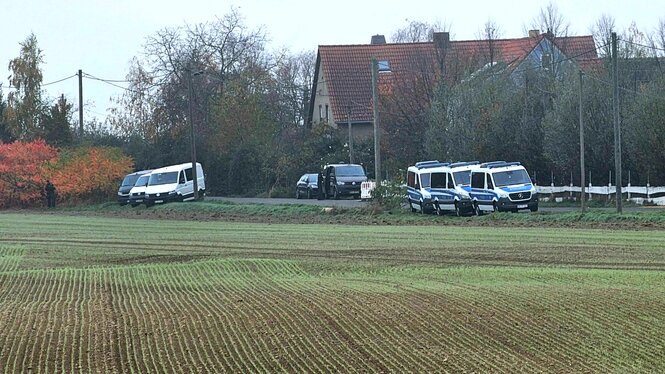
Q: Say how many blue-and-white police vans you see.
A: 3